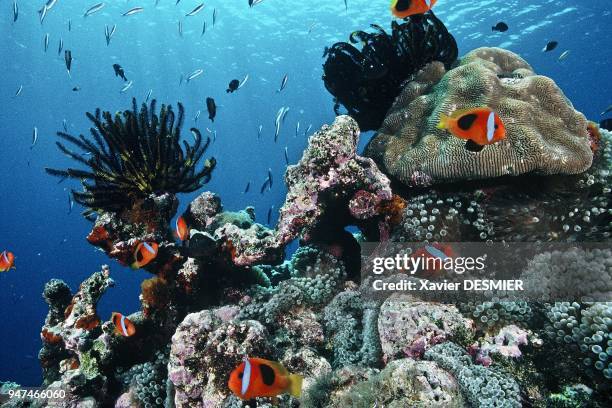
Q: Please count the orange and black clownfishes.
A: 8